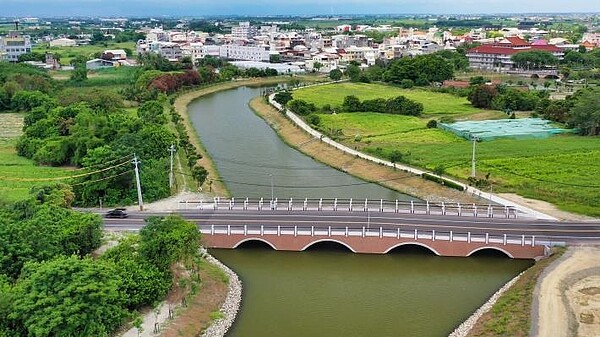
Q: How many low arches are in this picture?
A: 4